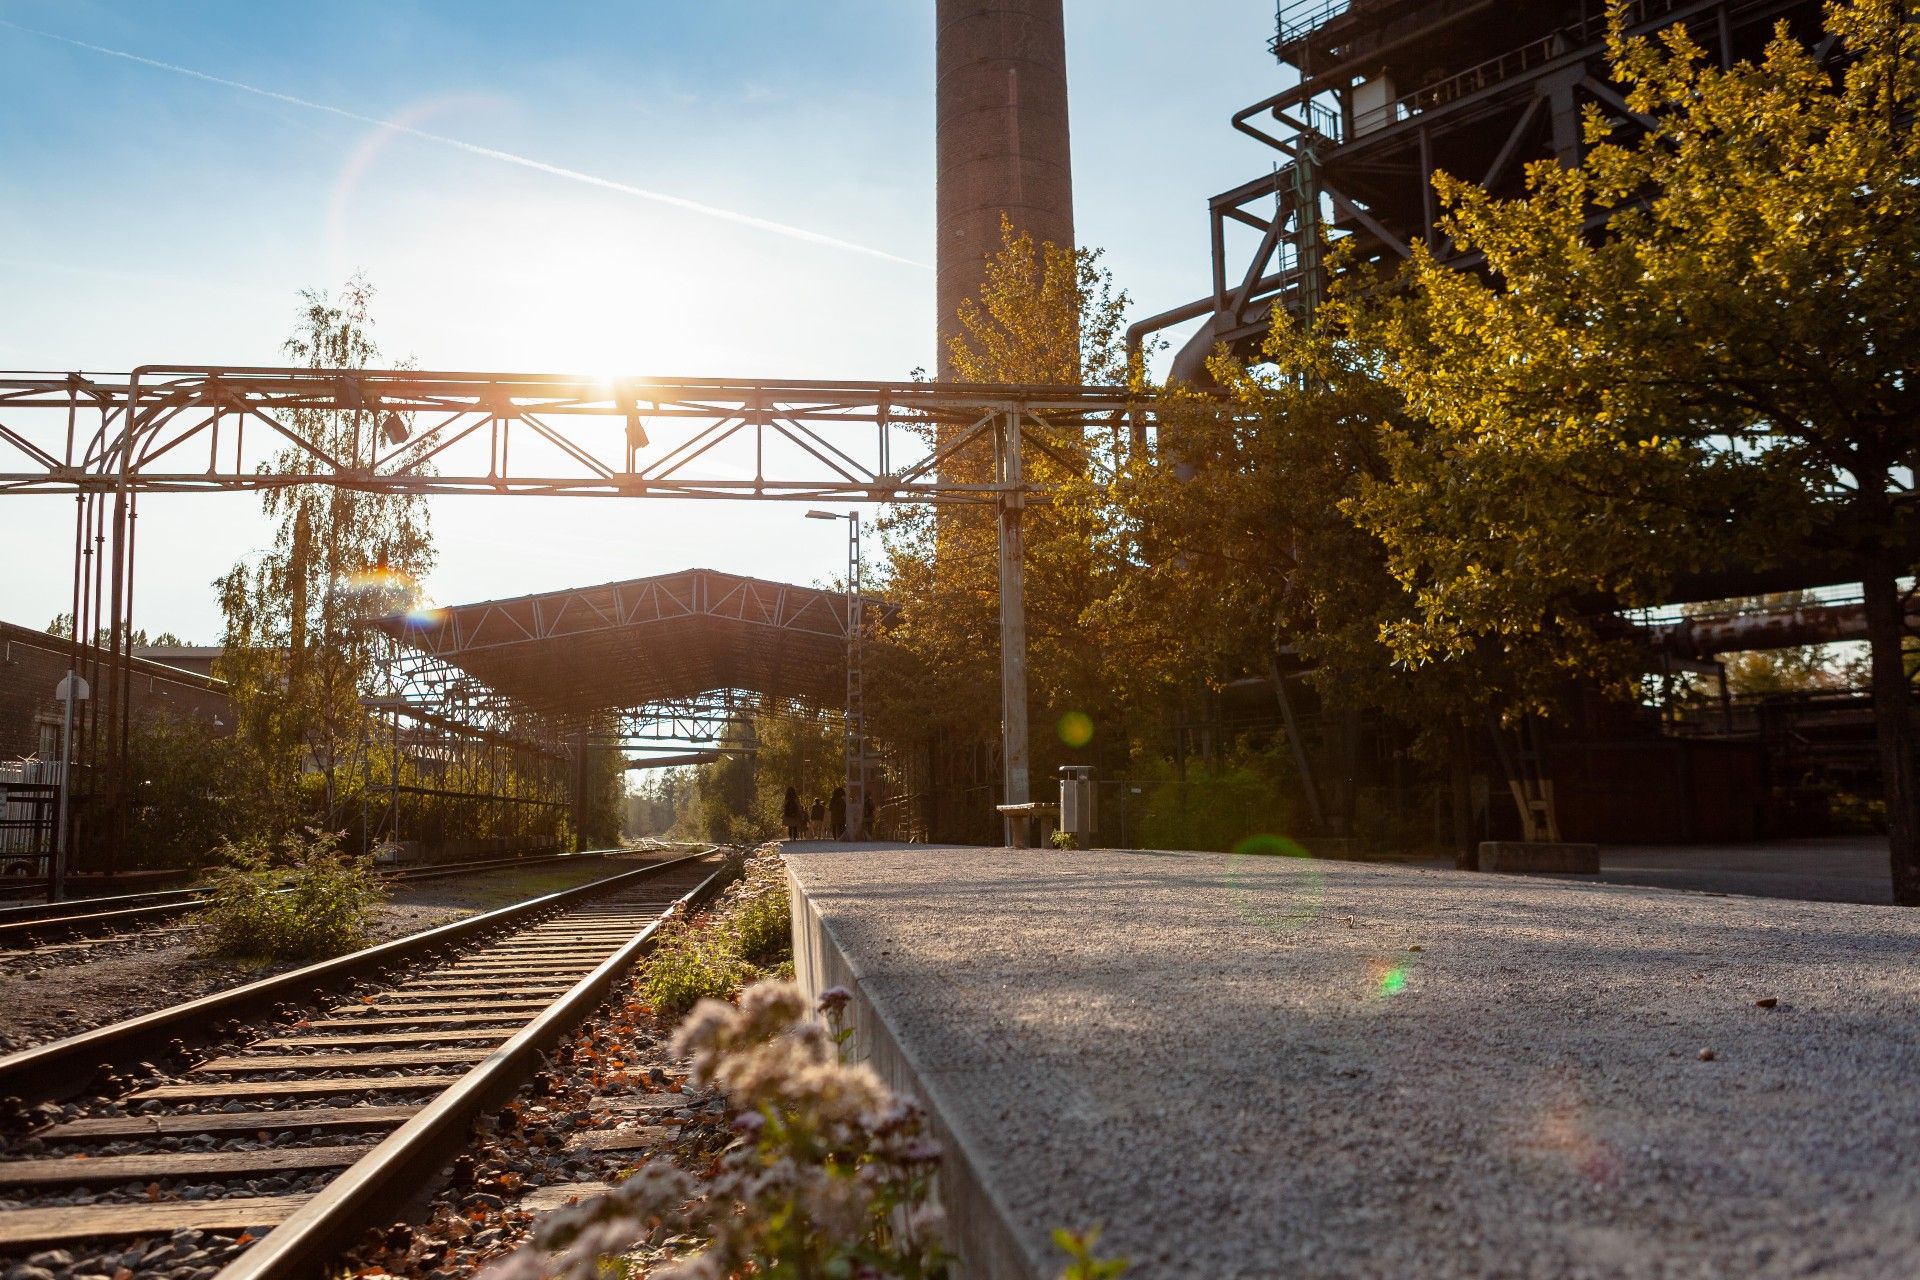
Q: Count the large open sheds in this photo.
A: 1